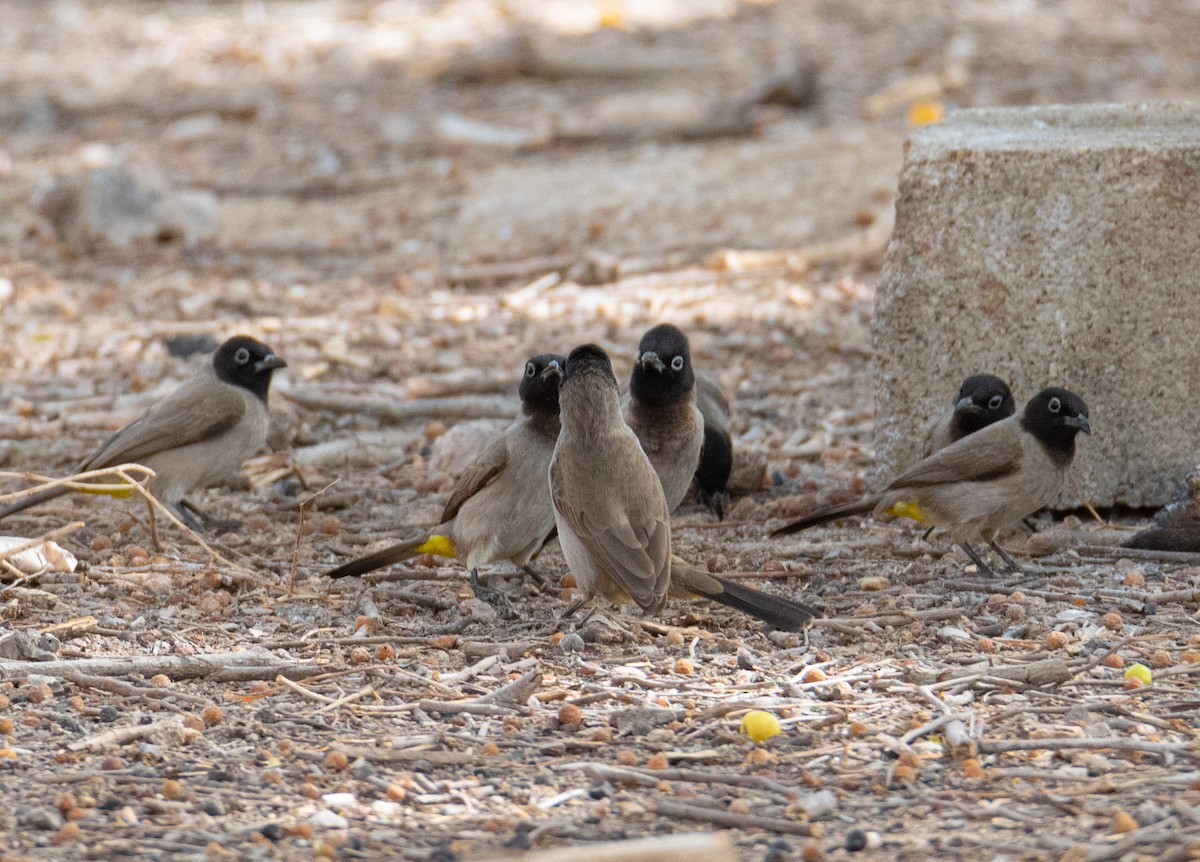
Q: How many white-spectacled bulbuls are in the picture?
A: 7